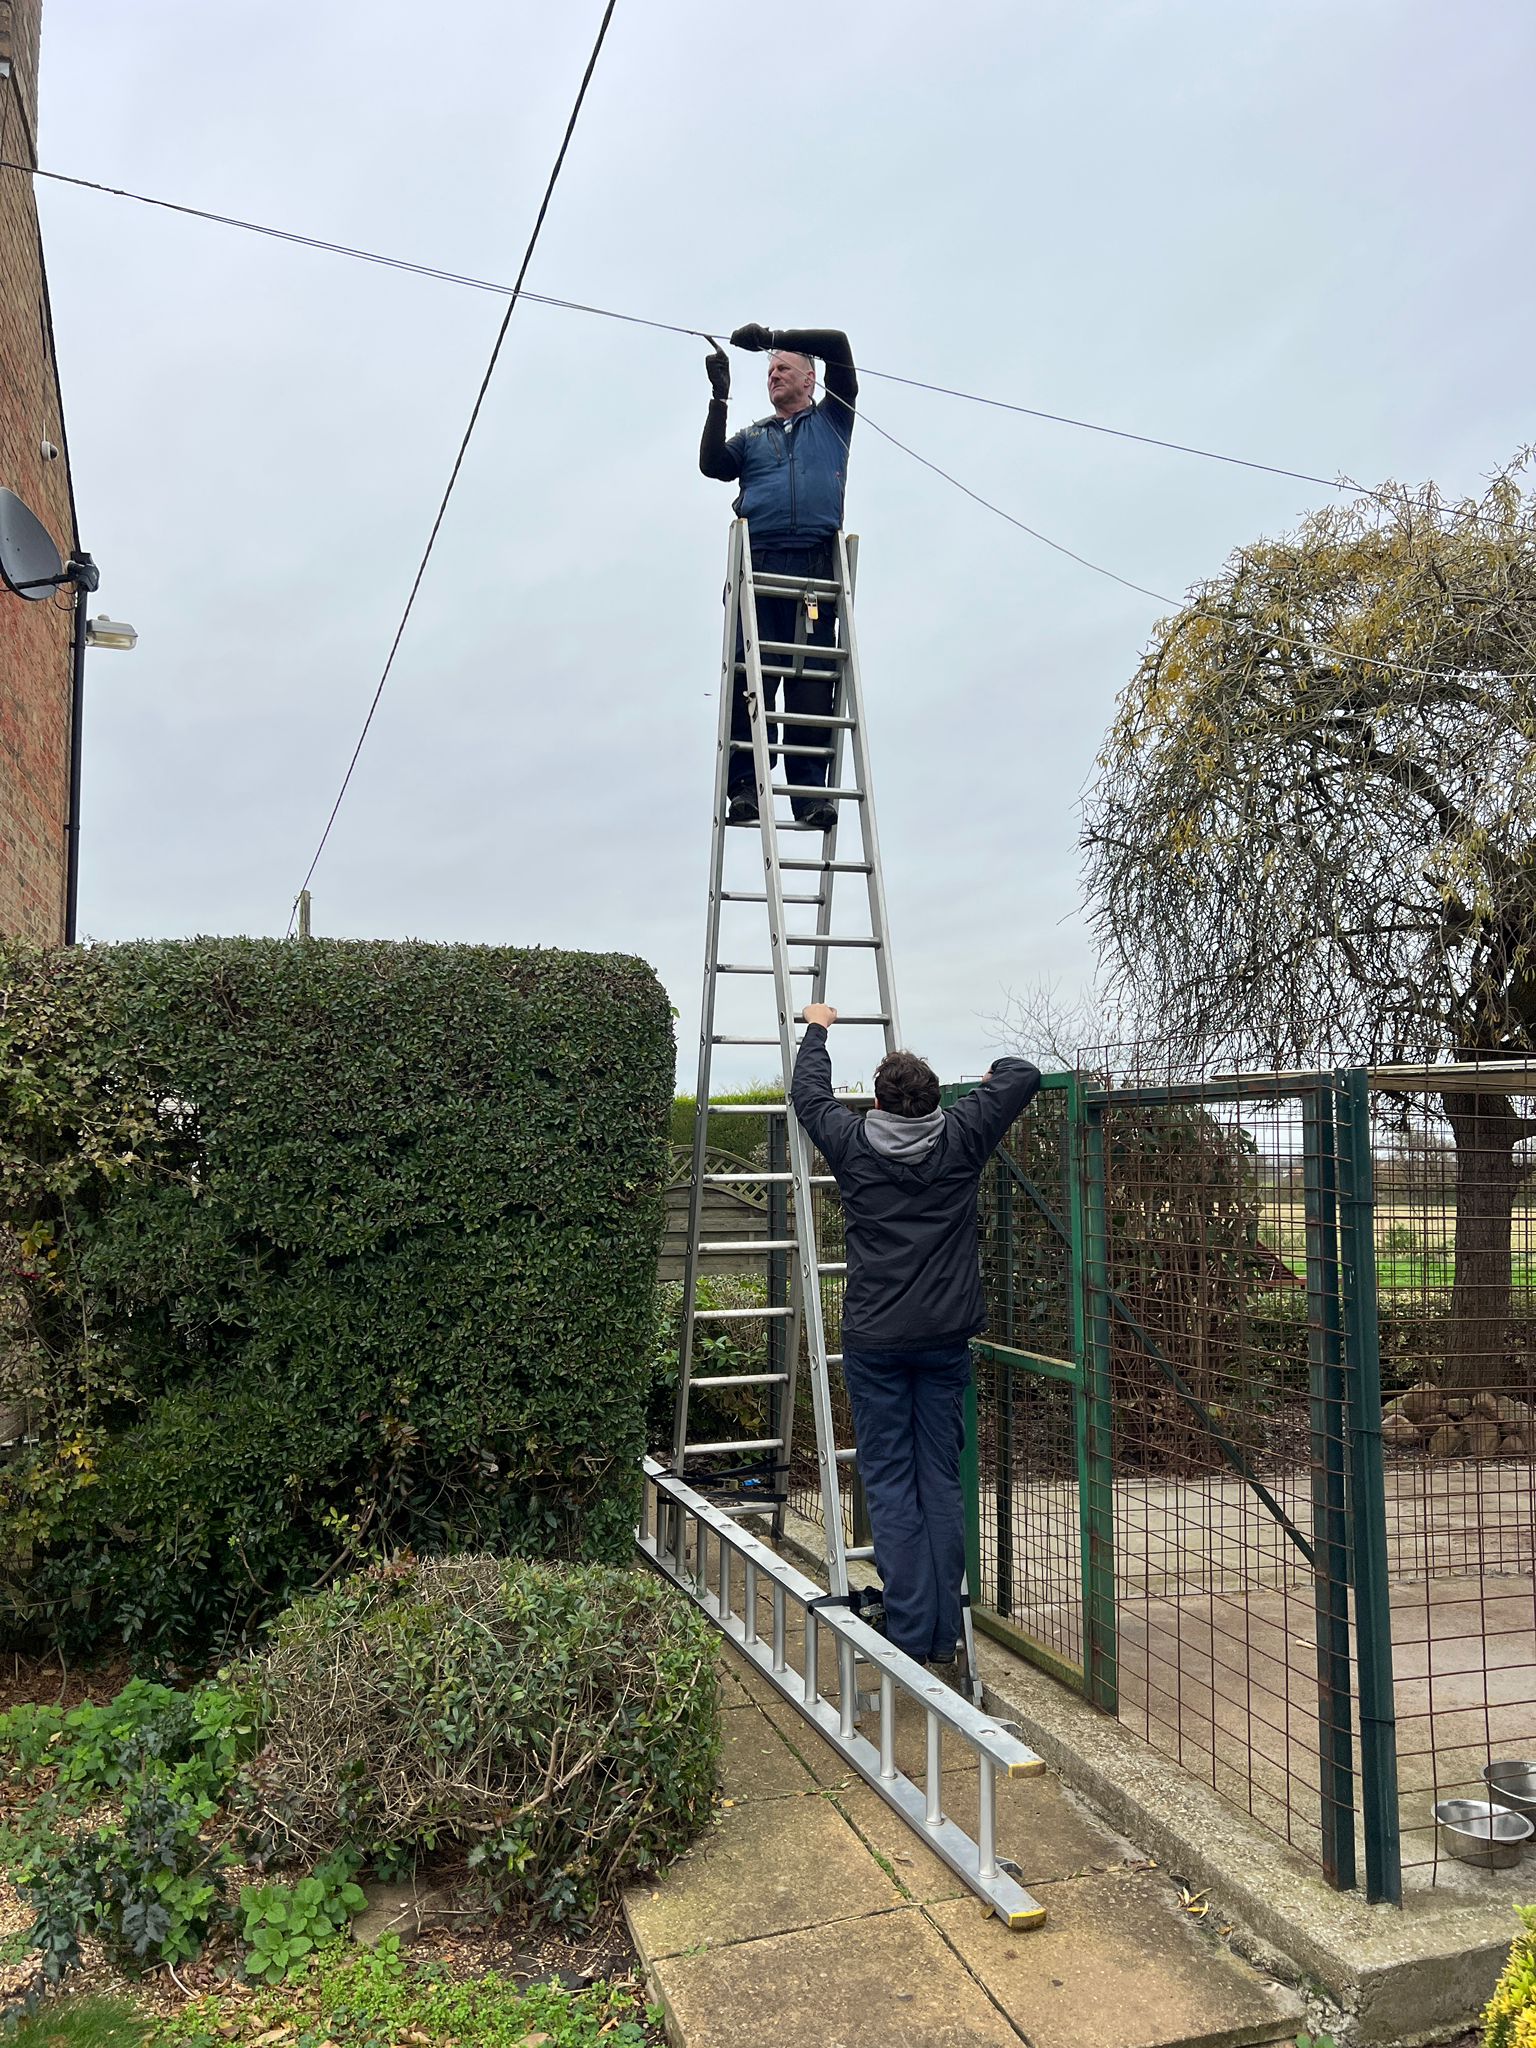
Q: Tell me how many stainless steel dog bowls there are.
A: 2